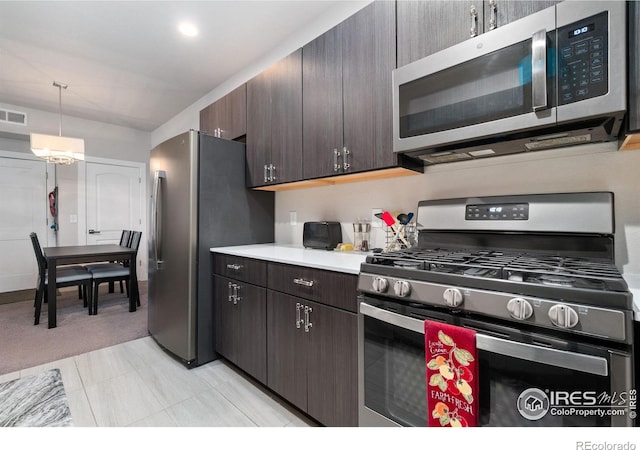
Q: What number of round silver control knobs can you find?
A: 5